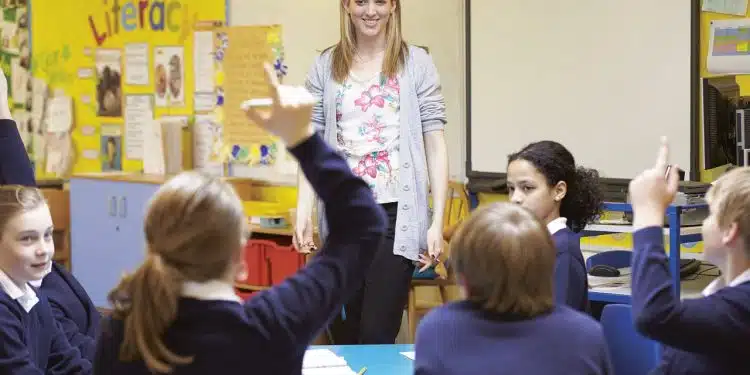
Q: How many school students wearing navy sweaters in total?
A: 6